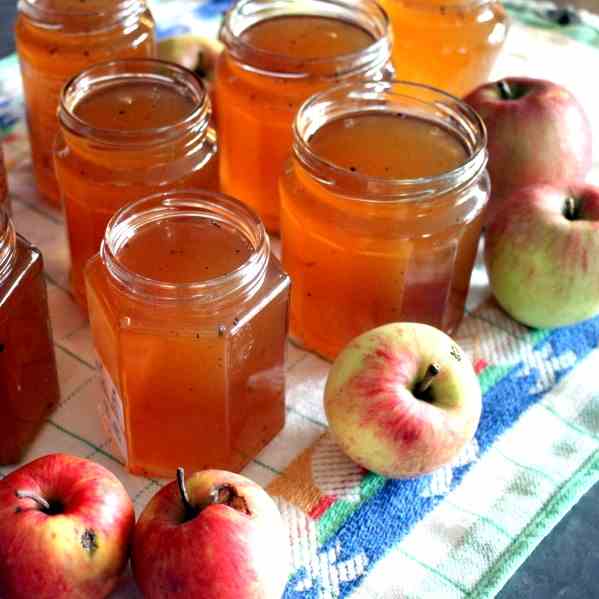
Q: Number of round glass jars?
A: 5